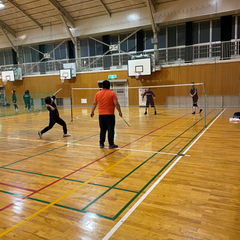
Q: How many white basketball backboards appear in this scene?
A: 3